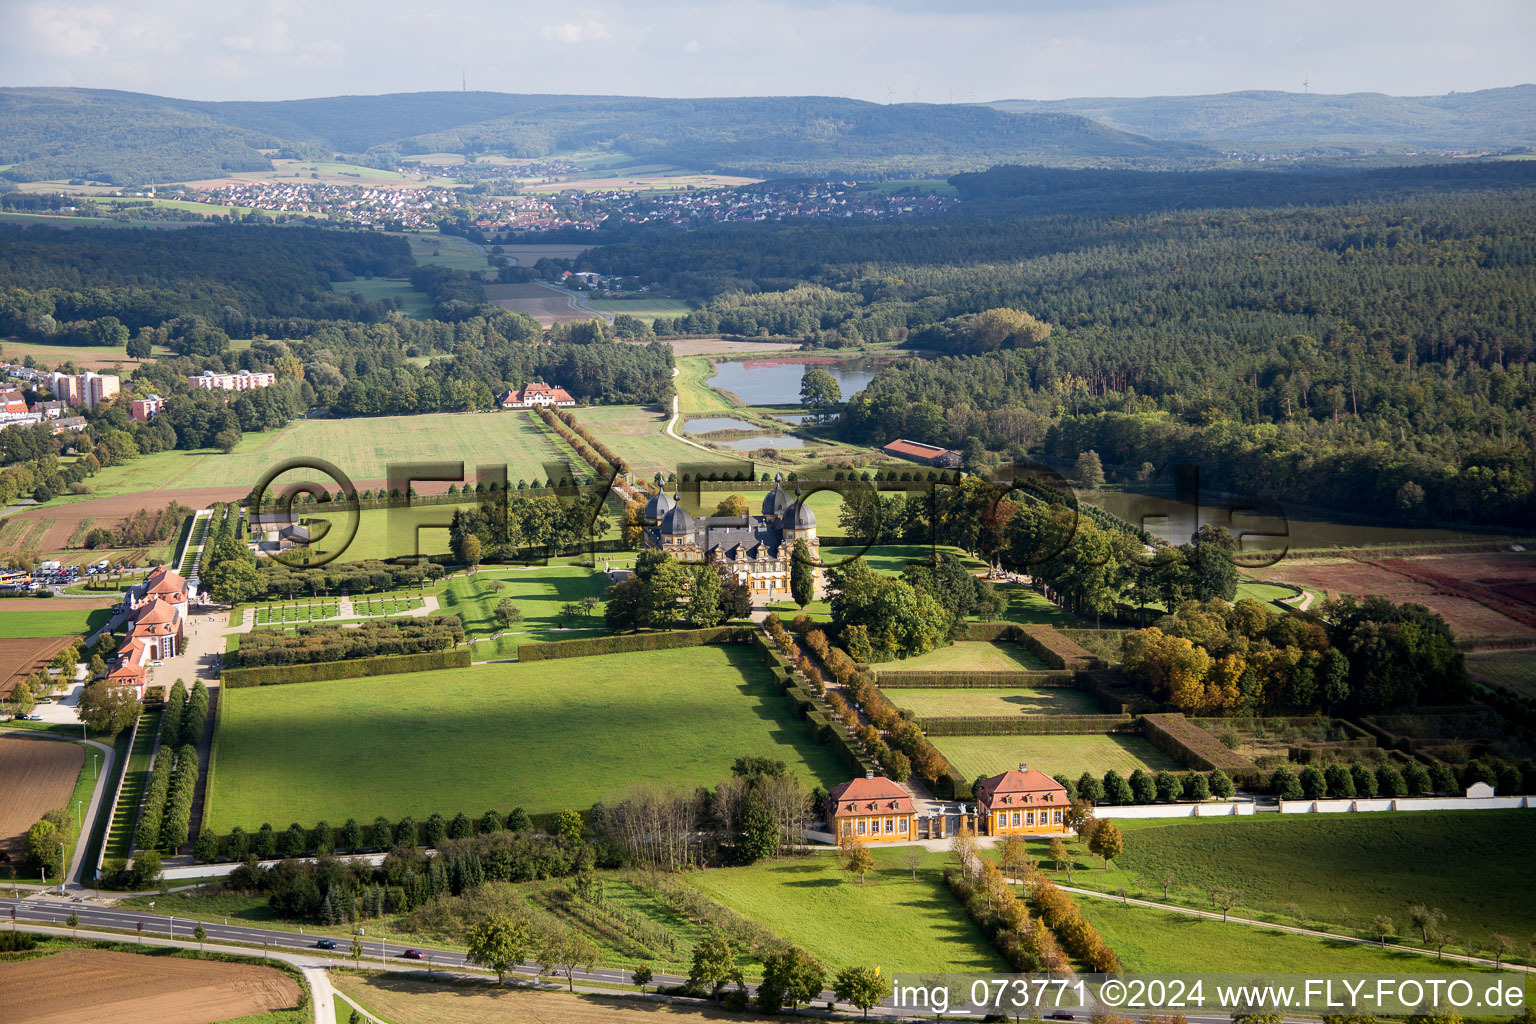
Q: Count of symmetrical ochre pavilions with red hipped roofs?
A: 2